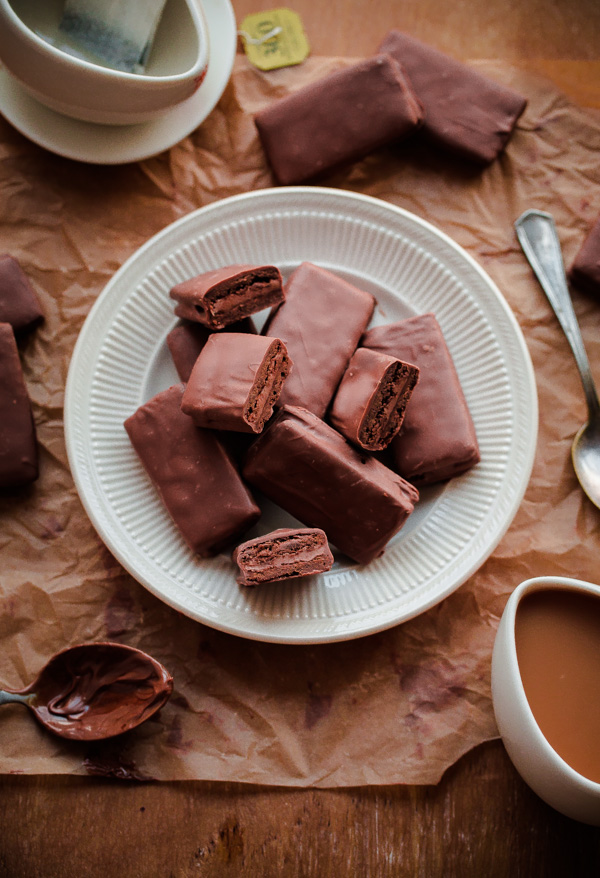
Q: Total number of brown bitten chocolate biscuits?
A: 4